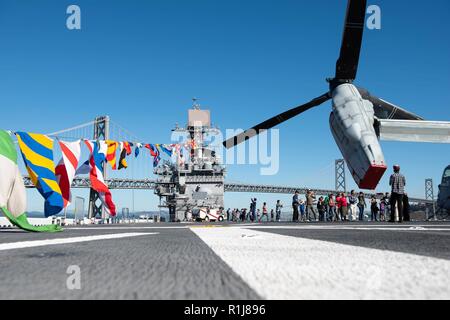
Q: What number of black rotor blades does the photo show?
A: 3